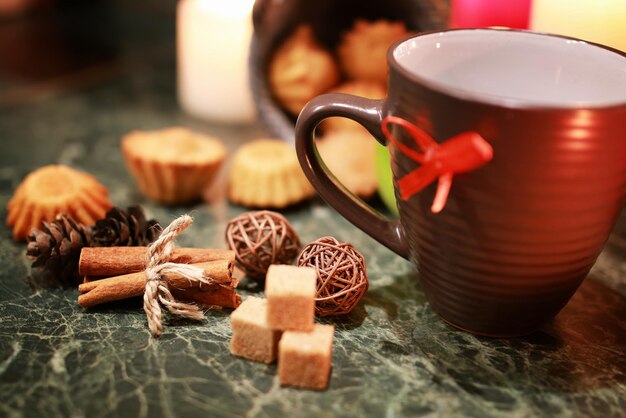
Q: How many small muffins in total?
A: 7